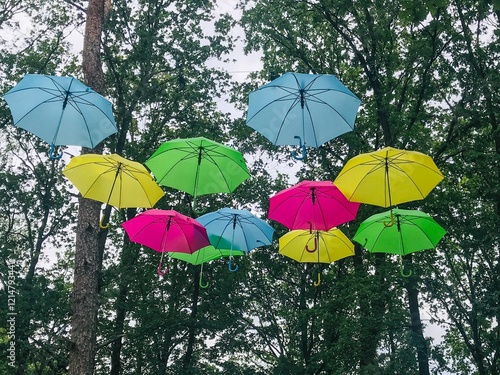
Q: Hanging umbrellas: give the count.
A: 11